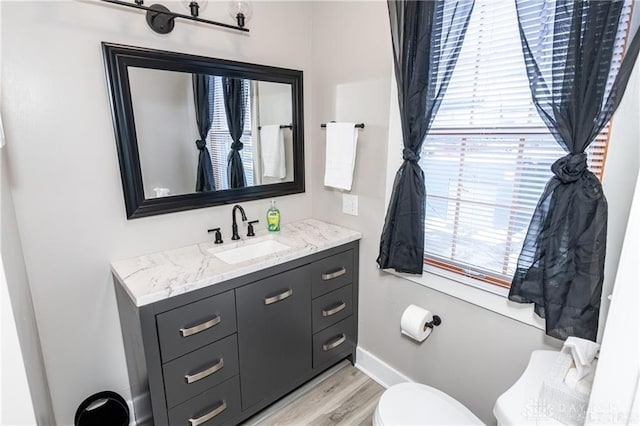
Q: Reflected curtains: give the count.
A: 2